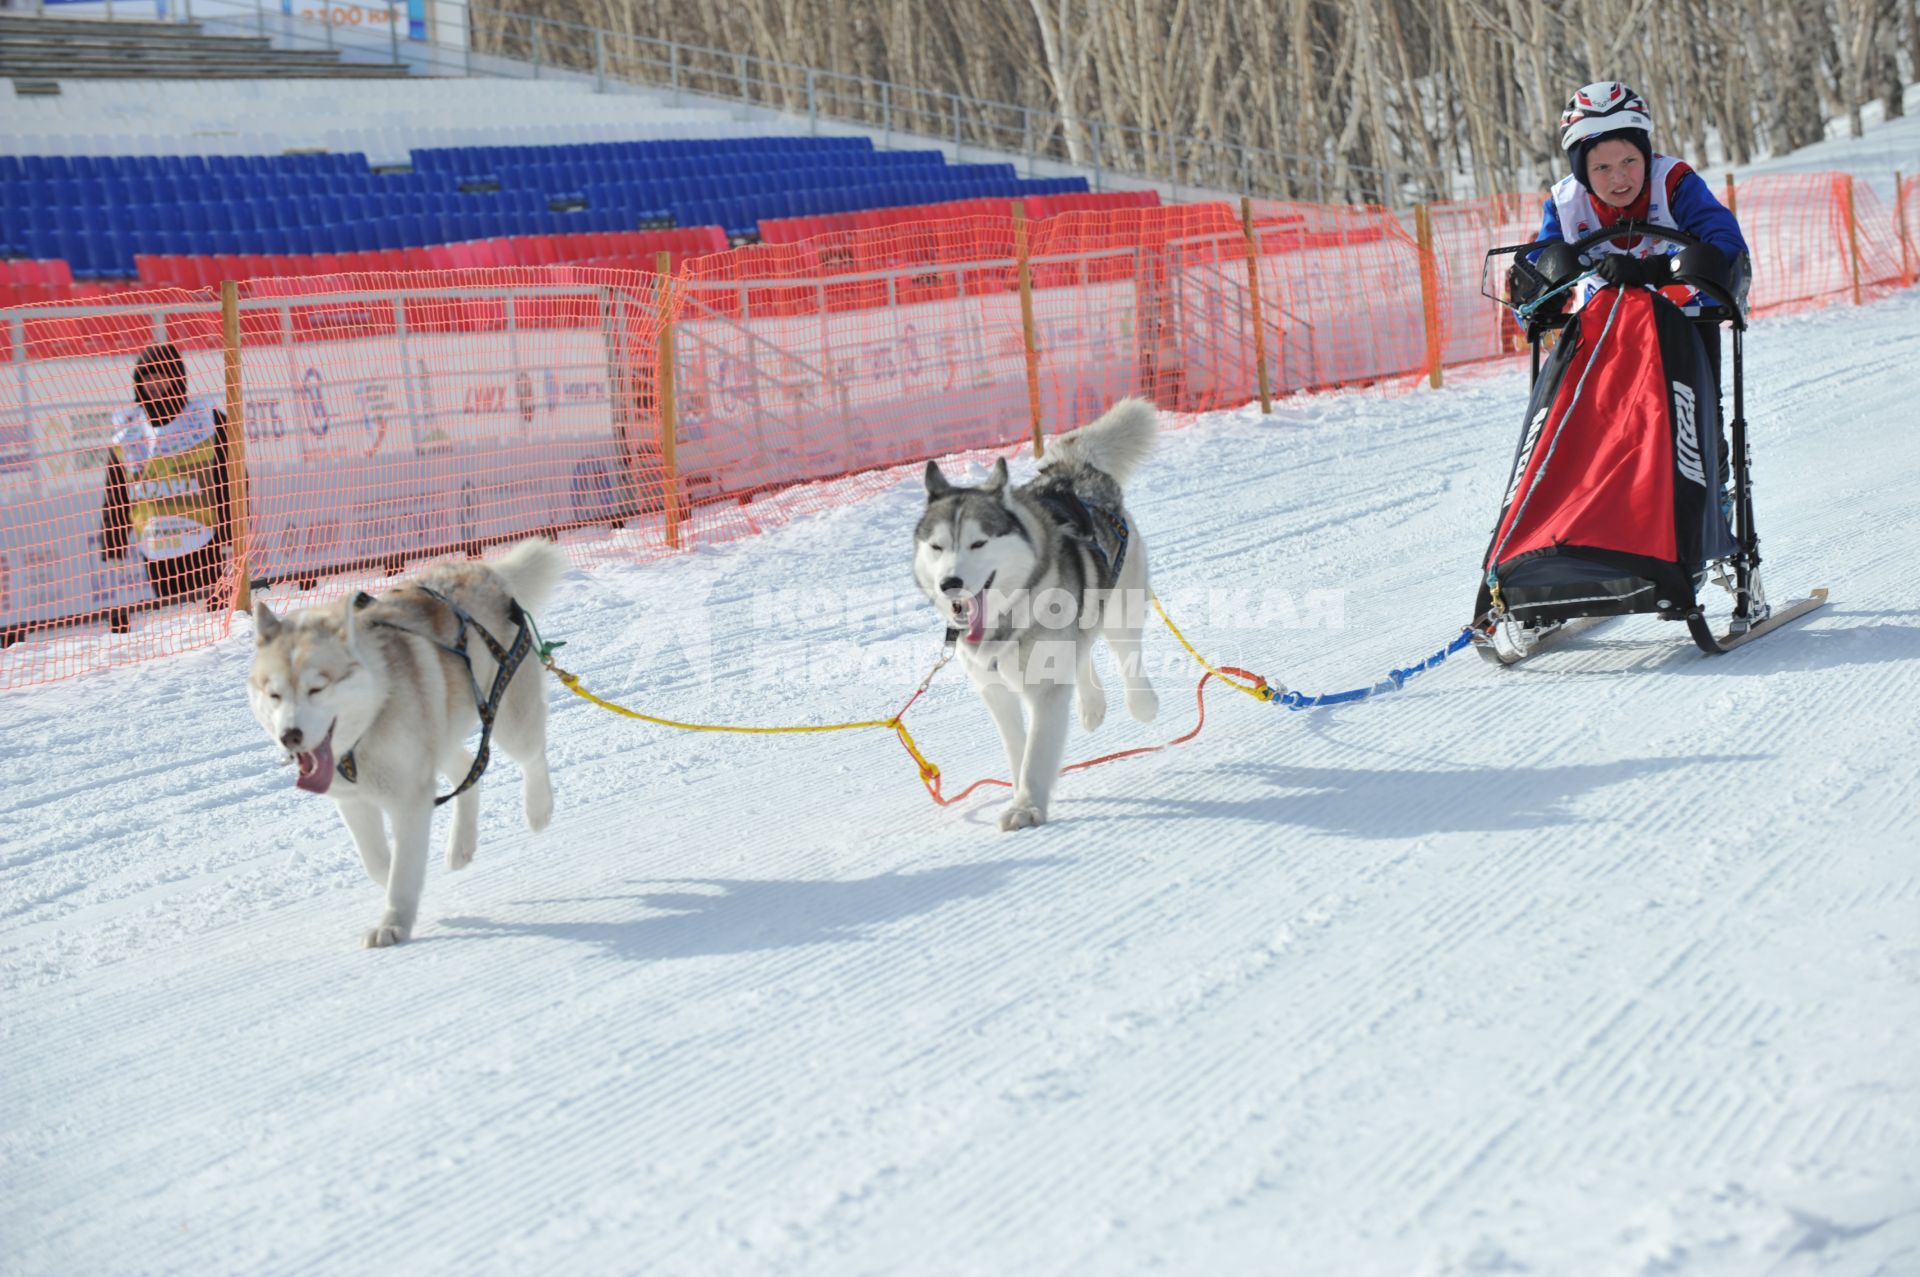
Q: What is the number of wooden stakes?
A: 8